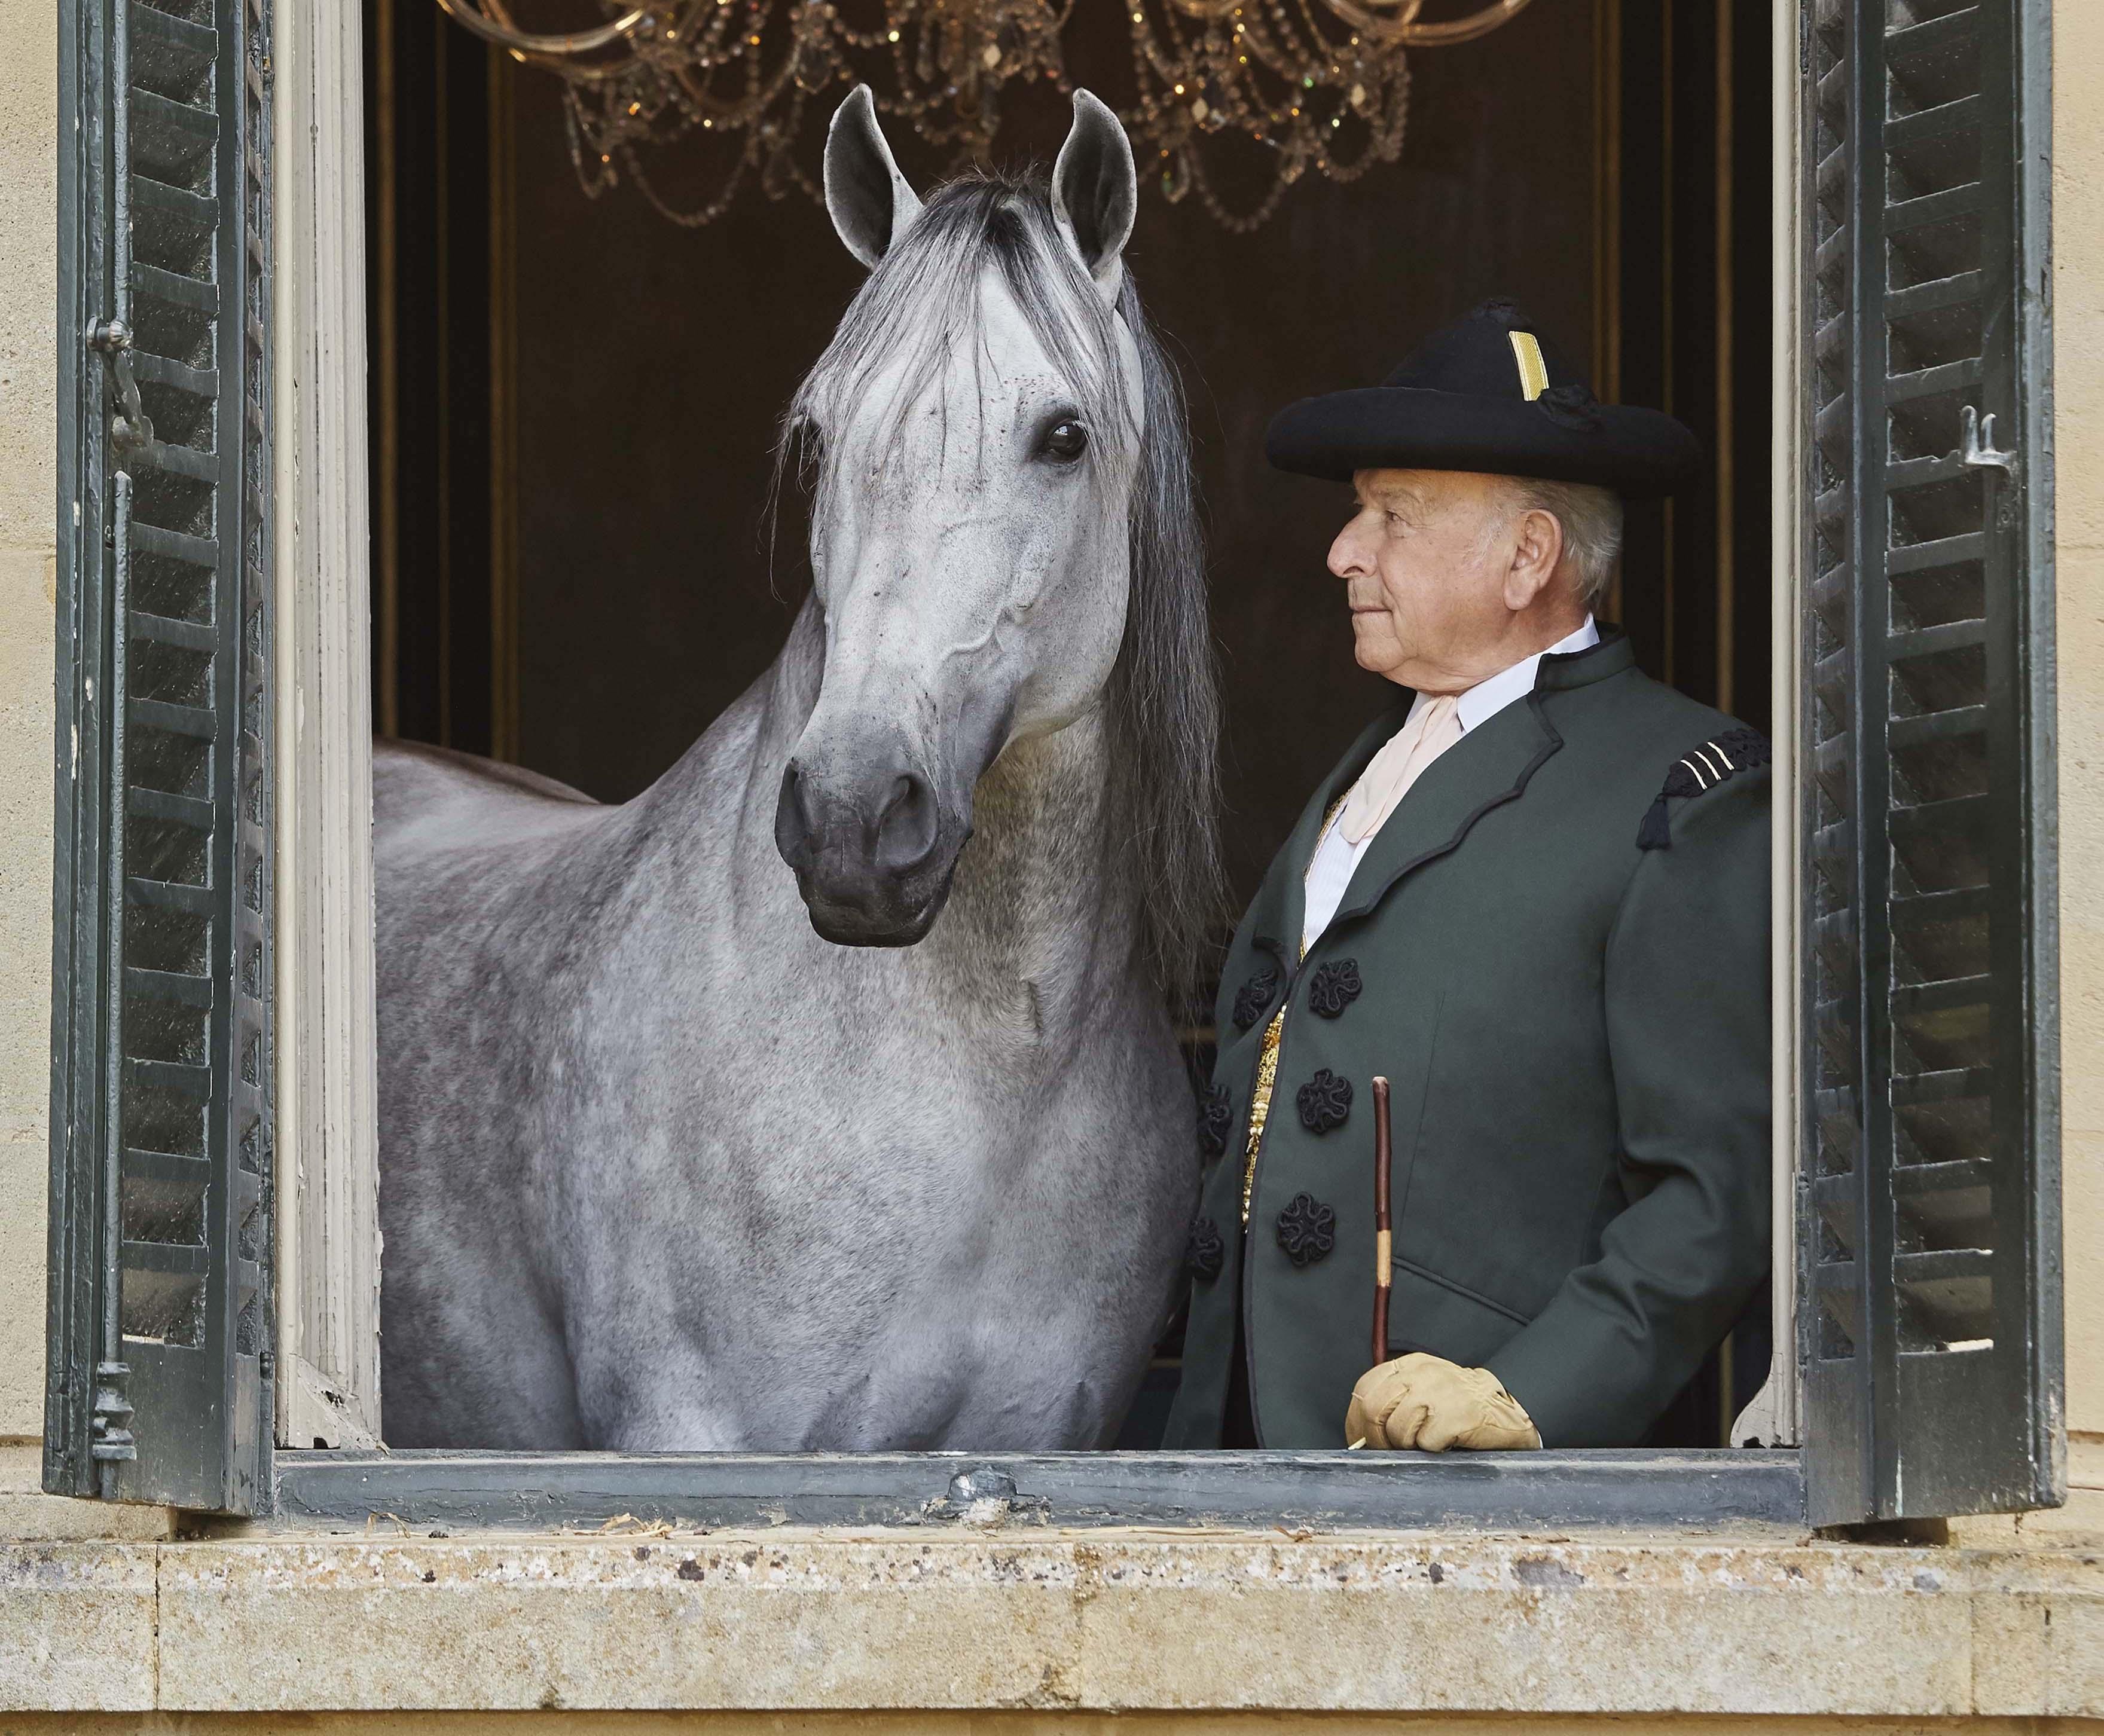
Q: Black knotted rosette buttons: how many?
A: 6